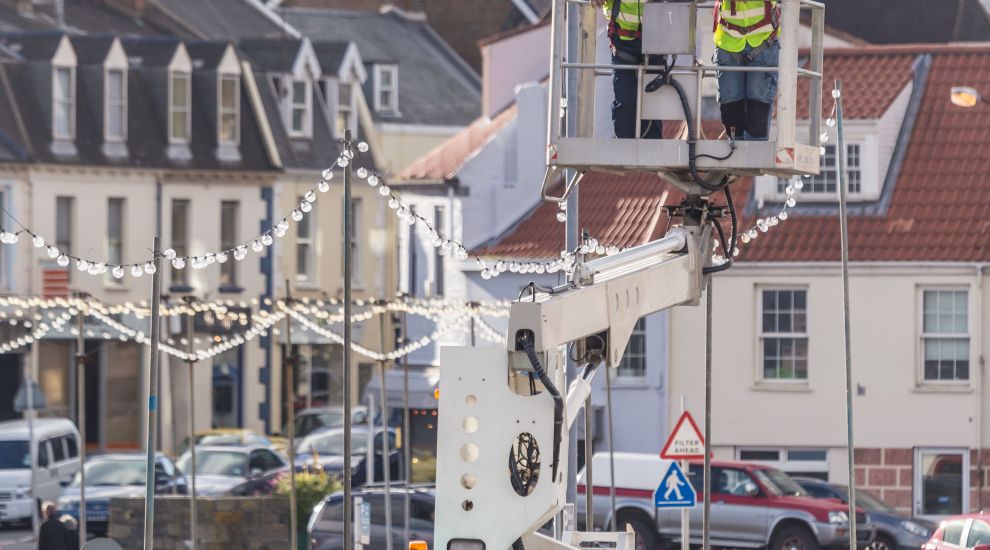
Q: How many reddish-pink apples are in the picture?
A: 0